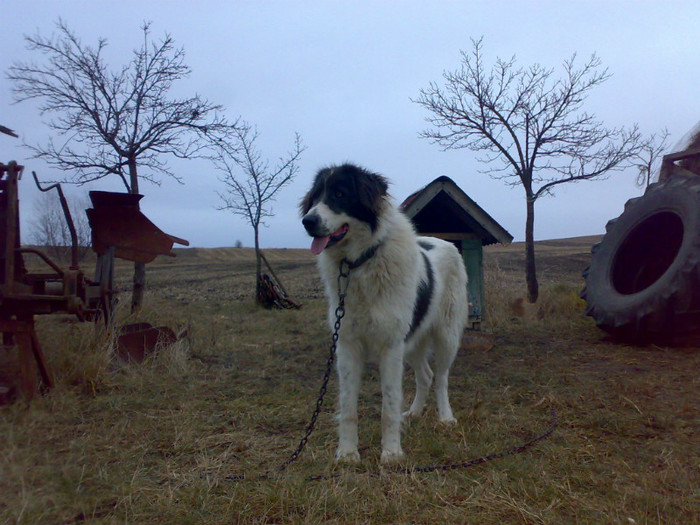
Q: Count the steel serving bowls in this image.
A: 0